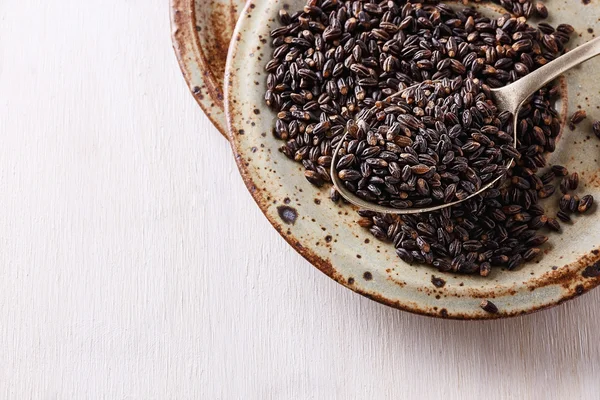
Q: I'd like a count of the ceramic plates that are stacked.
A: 2